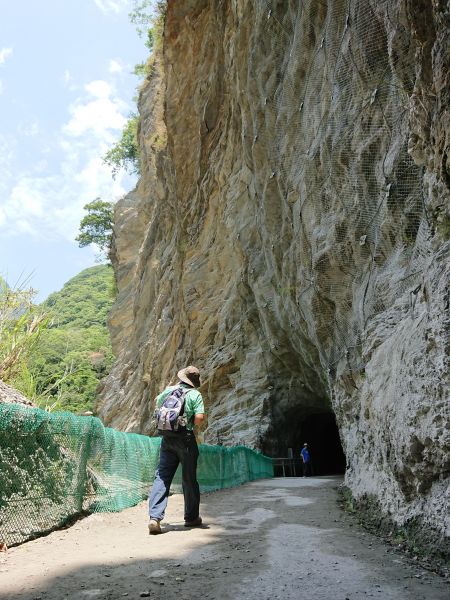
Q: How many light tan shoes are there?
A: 2